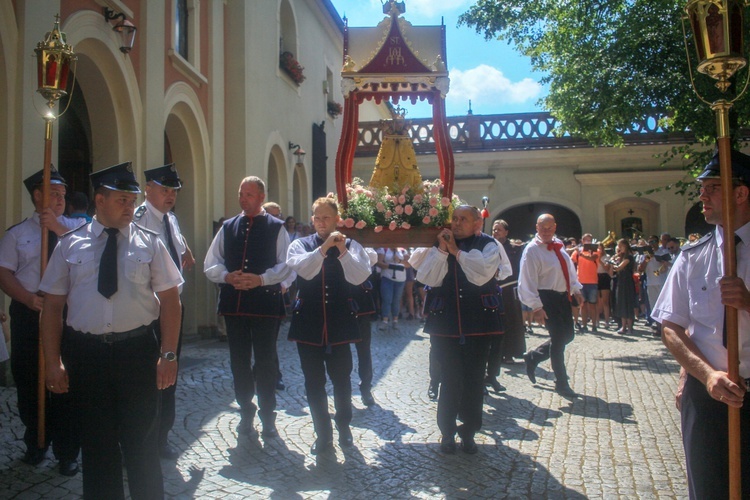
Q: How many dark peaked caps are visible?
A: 4